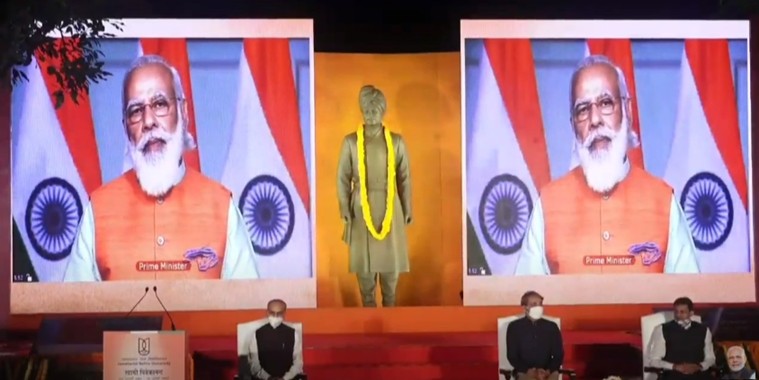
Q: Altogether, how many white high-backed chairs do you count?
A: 3